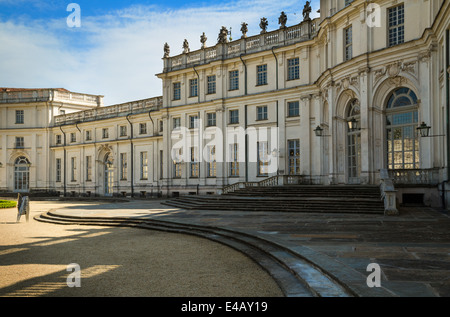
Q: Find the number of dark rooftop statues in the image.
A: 8